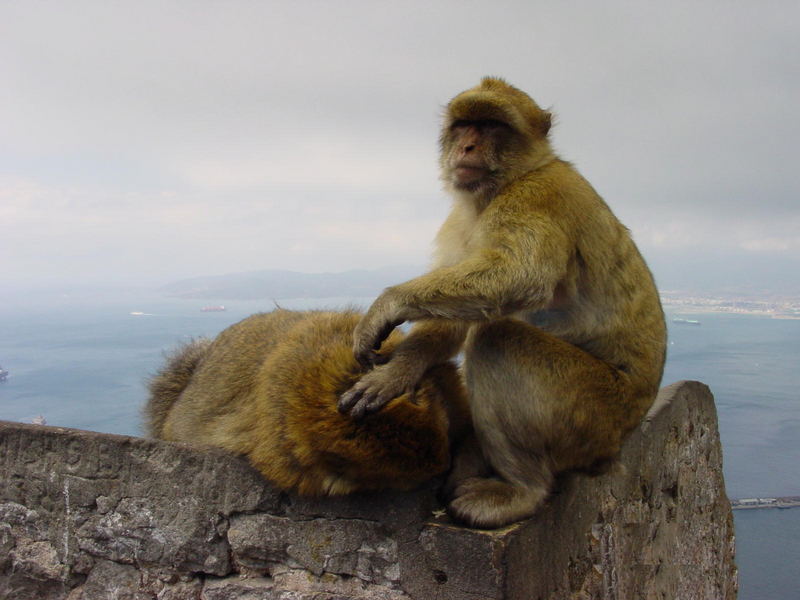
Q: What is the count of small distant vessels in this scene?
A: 5